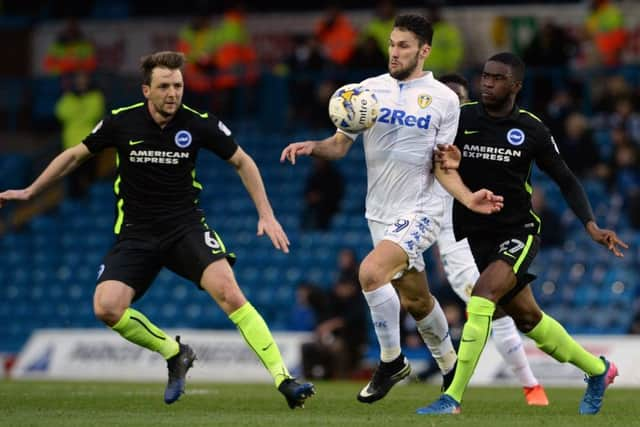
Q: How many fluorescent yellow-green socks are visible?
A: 4